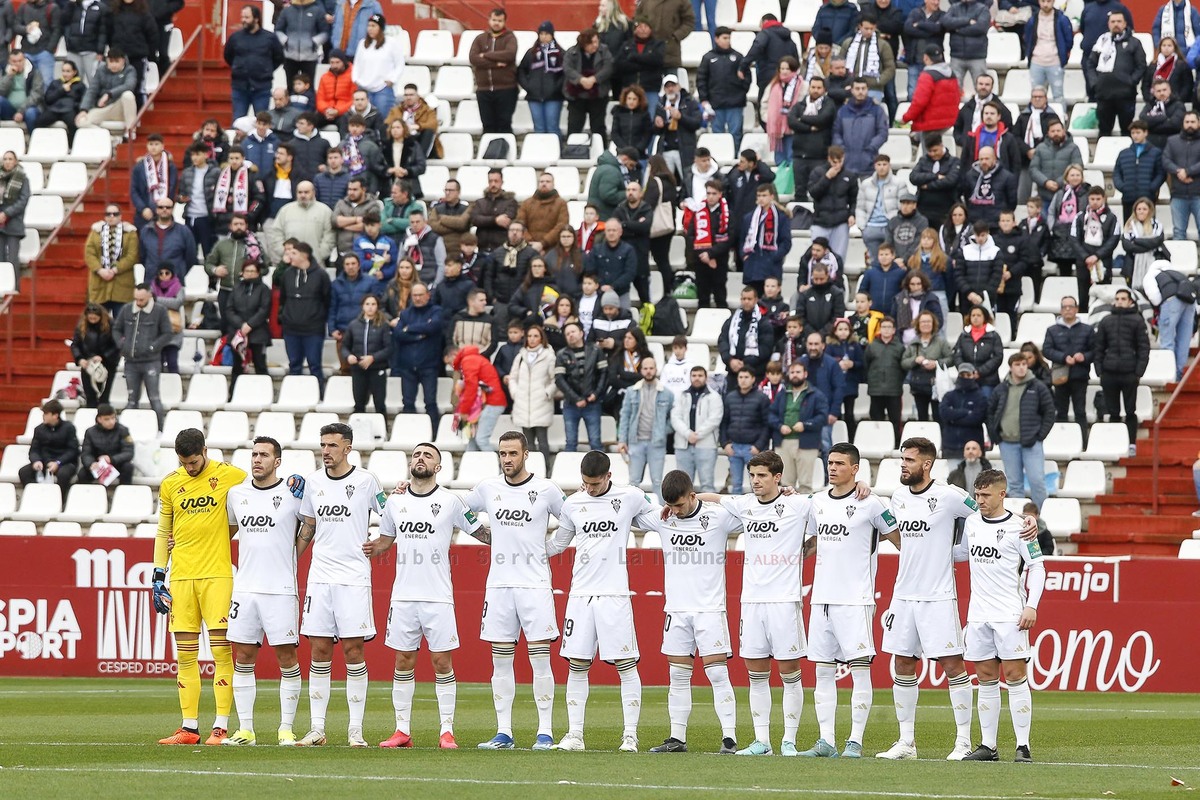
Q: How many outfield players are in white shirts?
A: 10